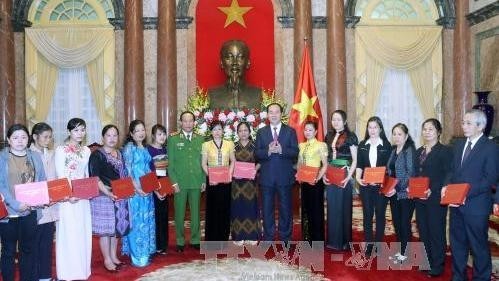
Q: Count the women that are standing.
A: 13